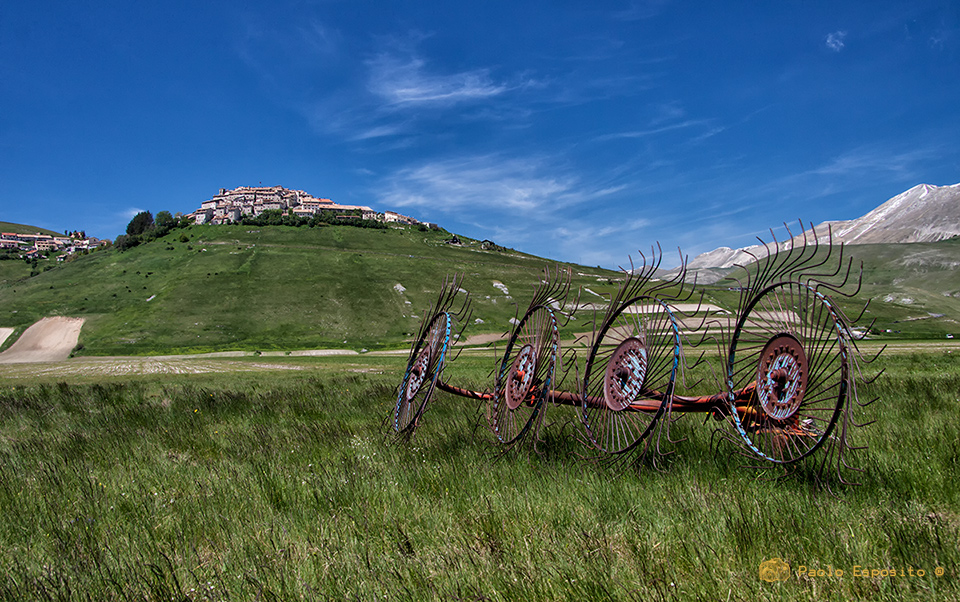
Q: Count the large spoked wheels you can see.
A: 4